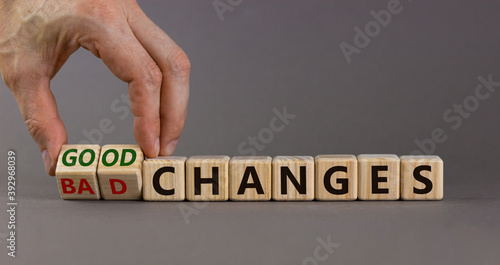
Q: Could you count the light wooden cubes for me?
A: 9